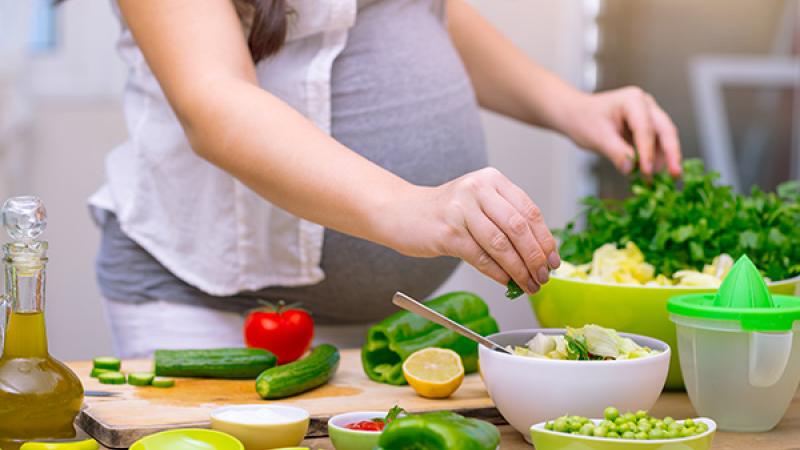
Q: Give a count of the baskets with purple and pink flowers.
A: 0